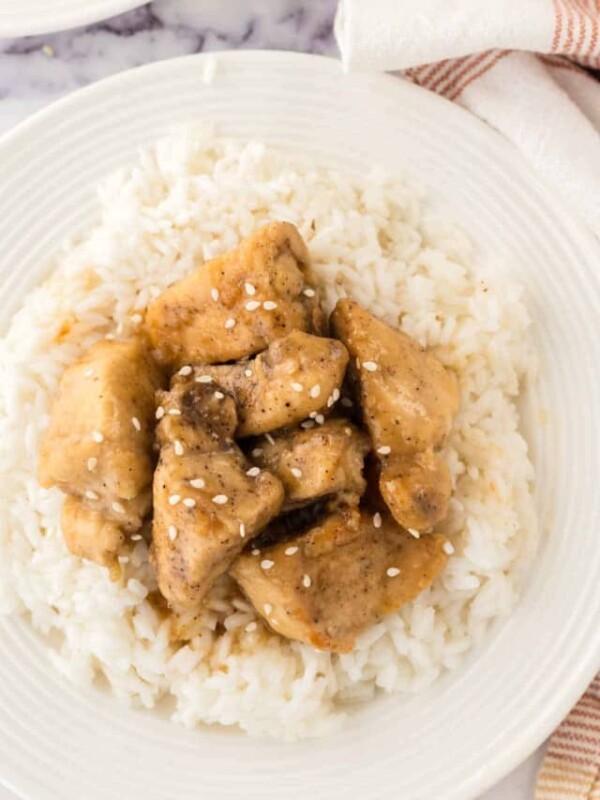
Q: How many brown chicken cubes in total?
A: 7